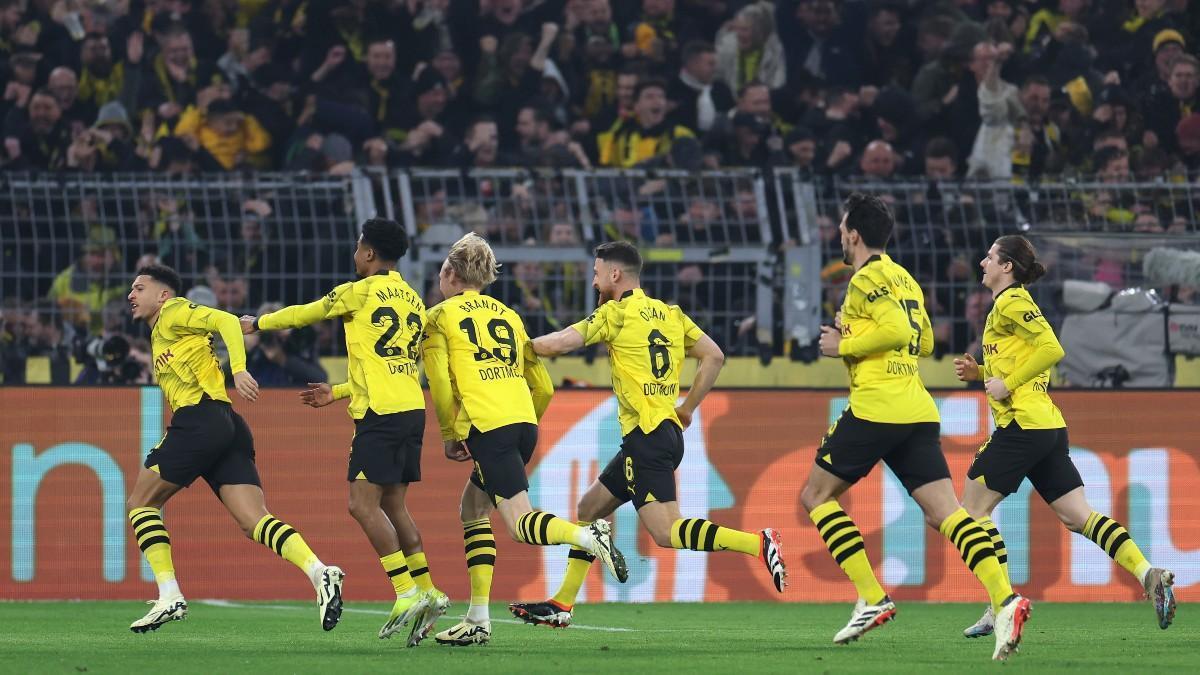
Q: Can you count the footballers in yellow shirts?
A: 6